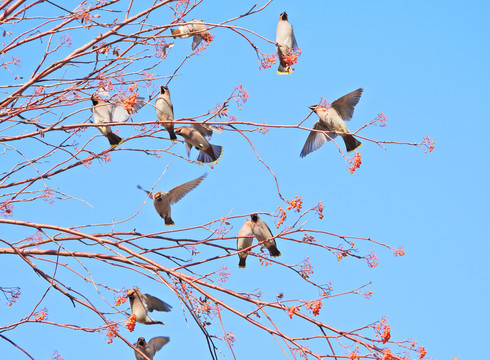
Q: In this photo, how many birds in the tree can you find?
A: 11